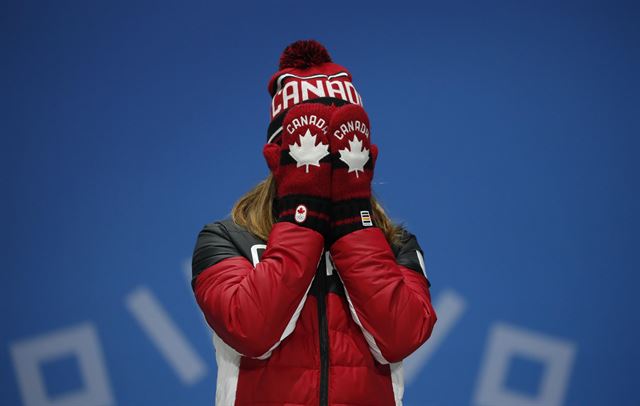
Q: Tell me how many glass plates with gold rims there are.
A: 0